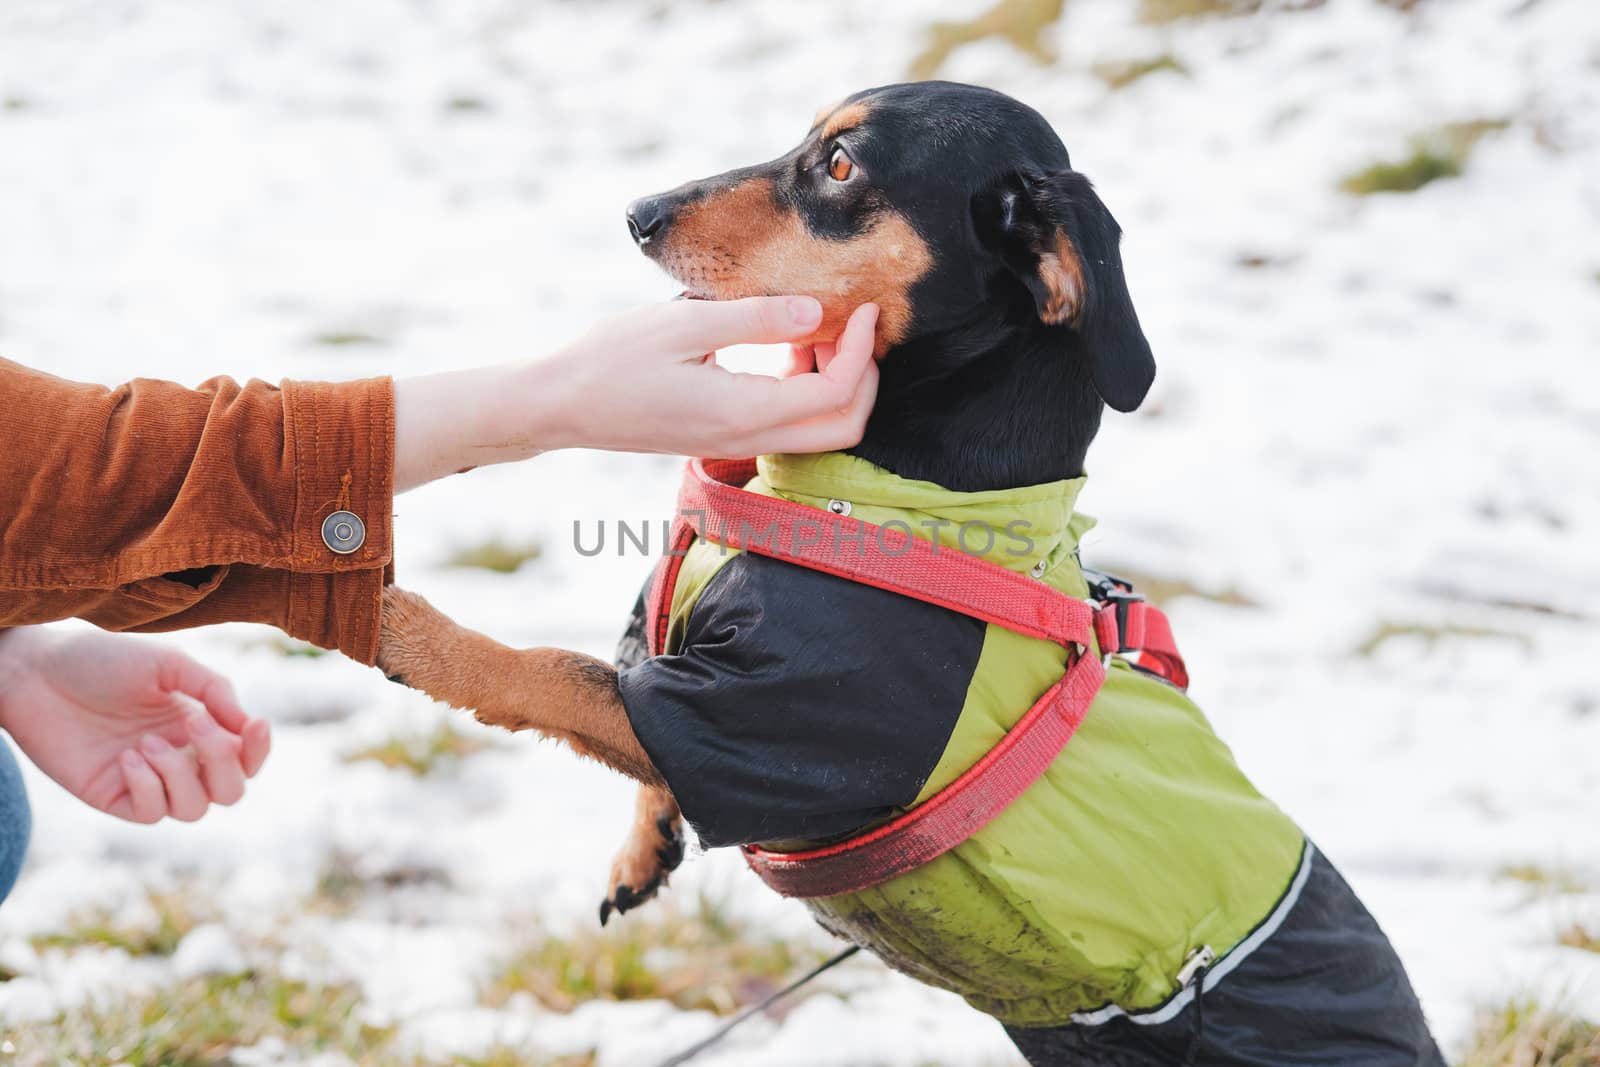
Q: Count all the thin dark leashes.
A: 1